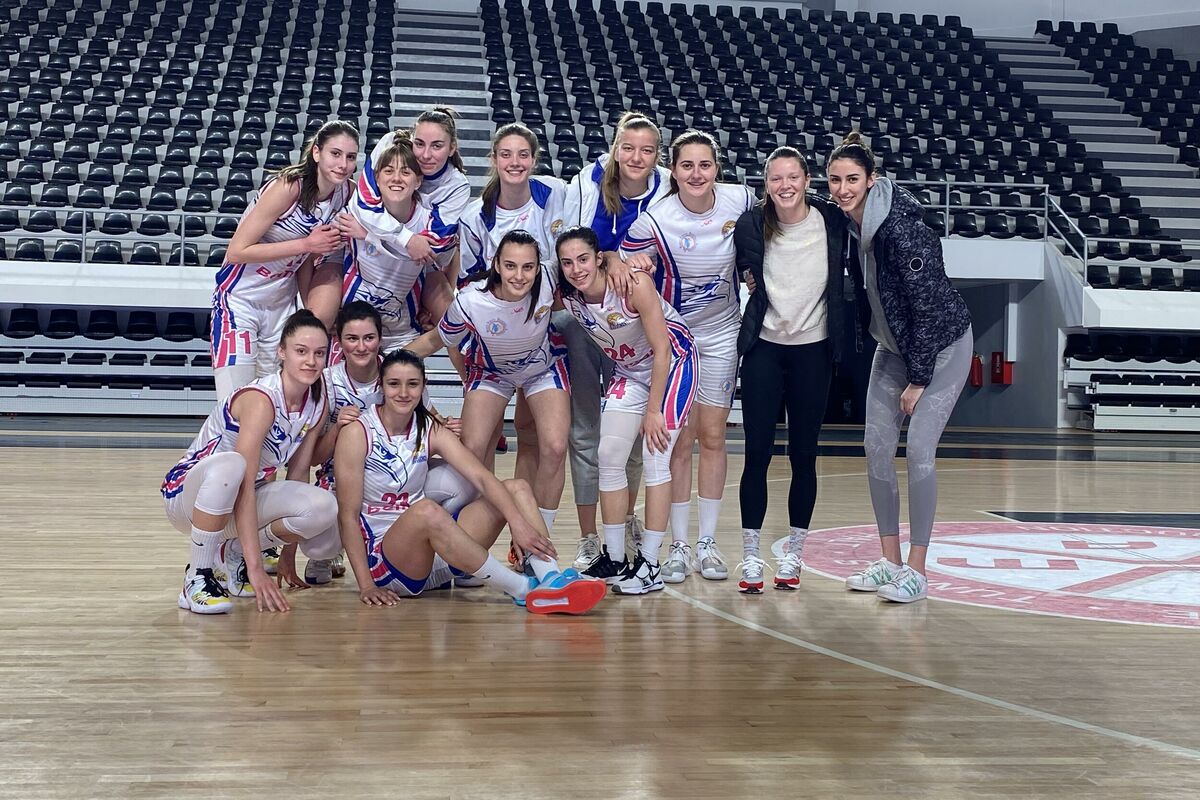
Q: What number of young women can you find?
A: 13